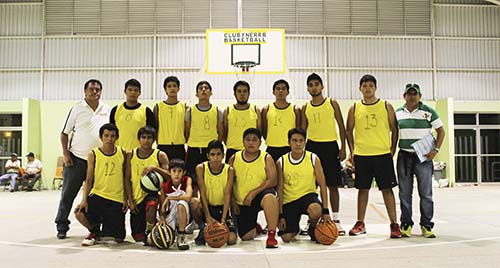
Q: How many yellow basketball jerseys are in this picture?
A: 12